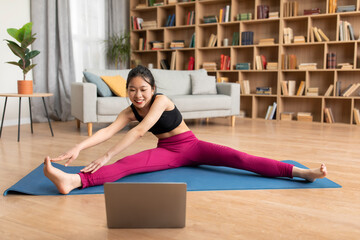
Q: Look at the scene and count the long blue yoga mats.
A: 1